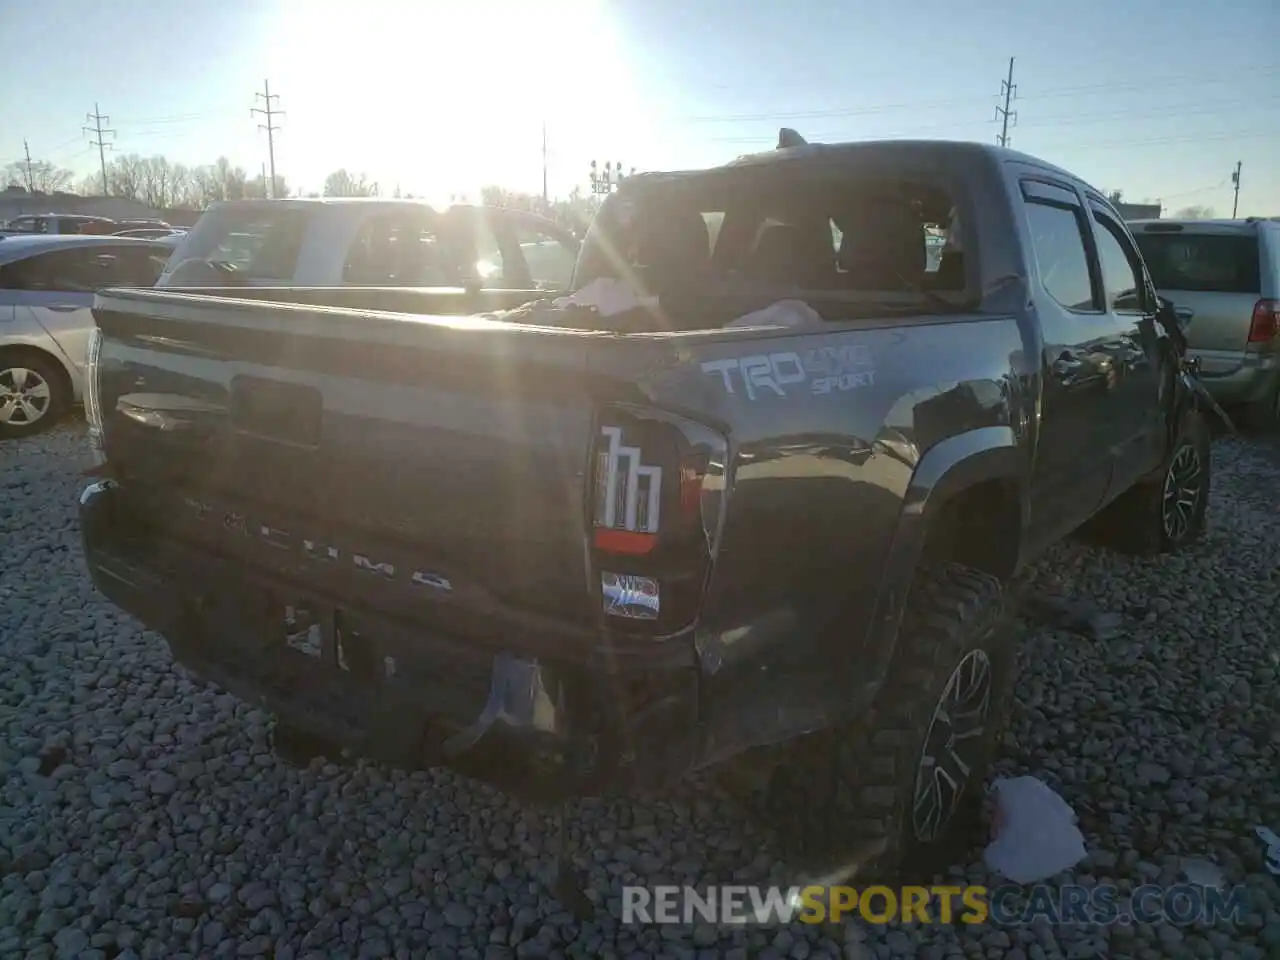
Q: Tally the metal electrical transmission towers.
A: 3